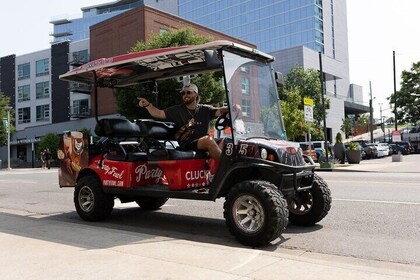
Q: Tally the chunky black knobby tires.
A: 4